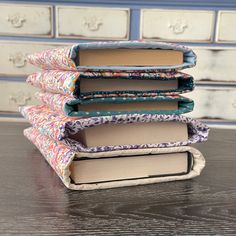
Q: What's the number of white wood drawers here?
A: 8